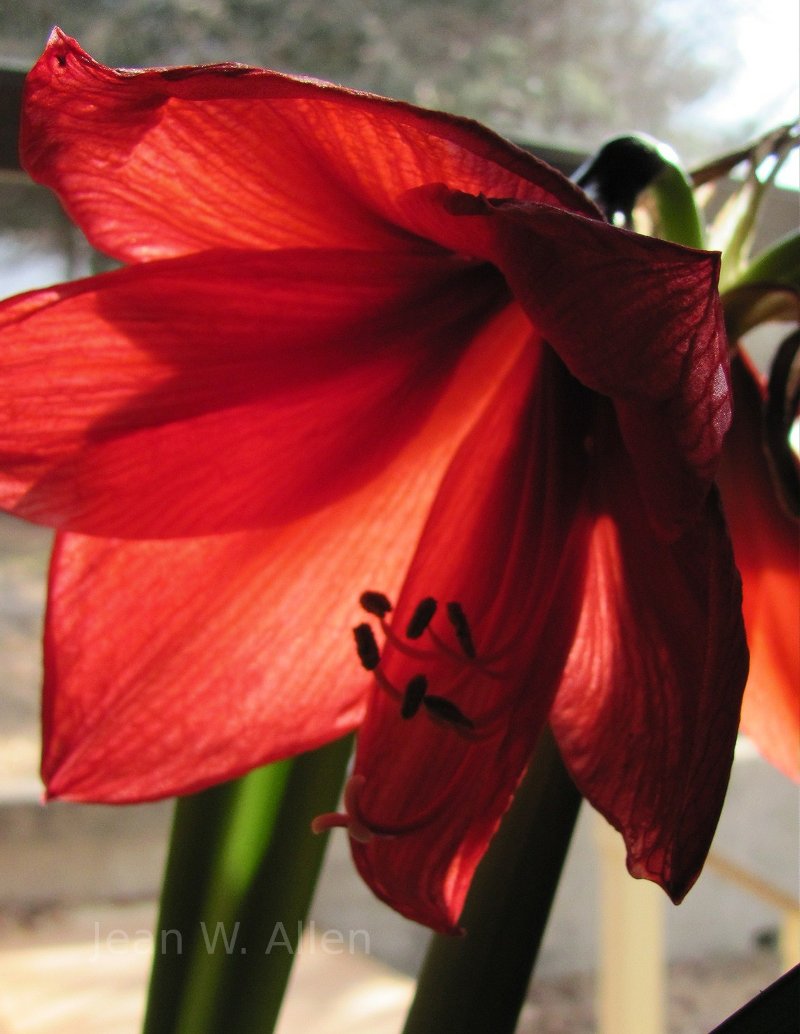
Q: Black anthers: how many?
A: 6